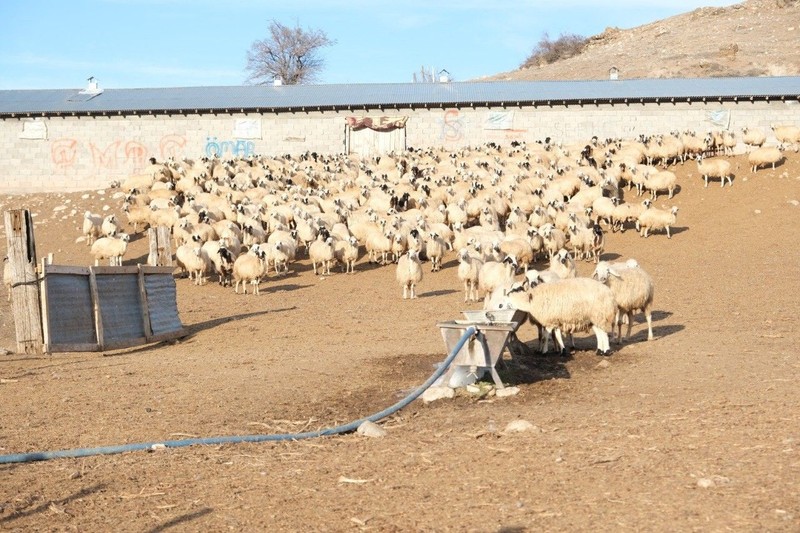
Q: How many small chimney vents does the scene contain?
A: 4